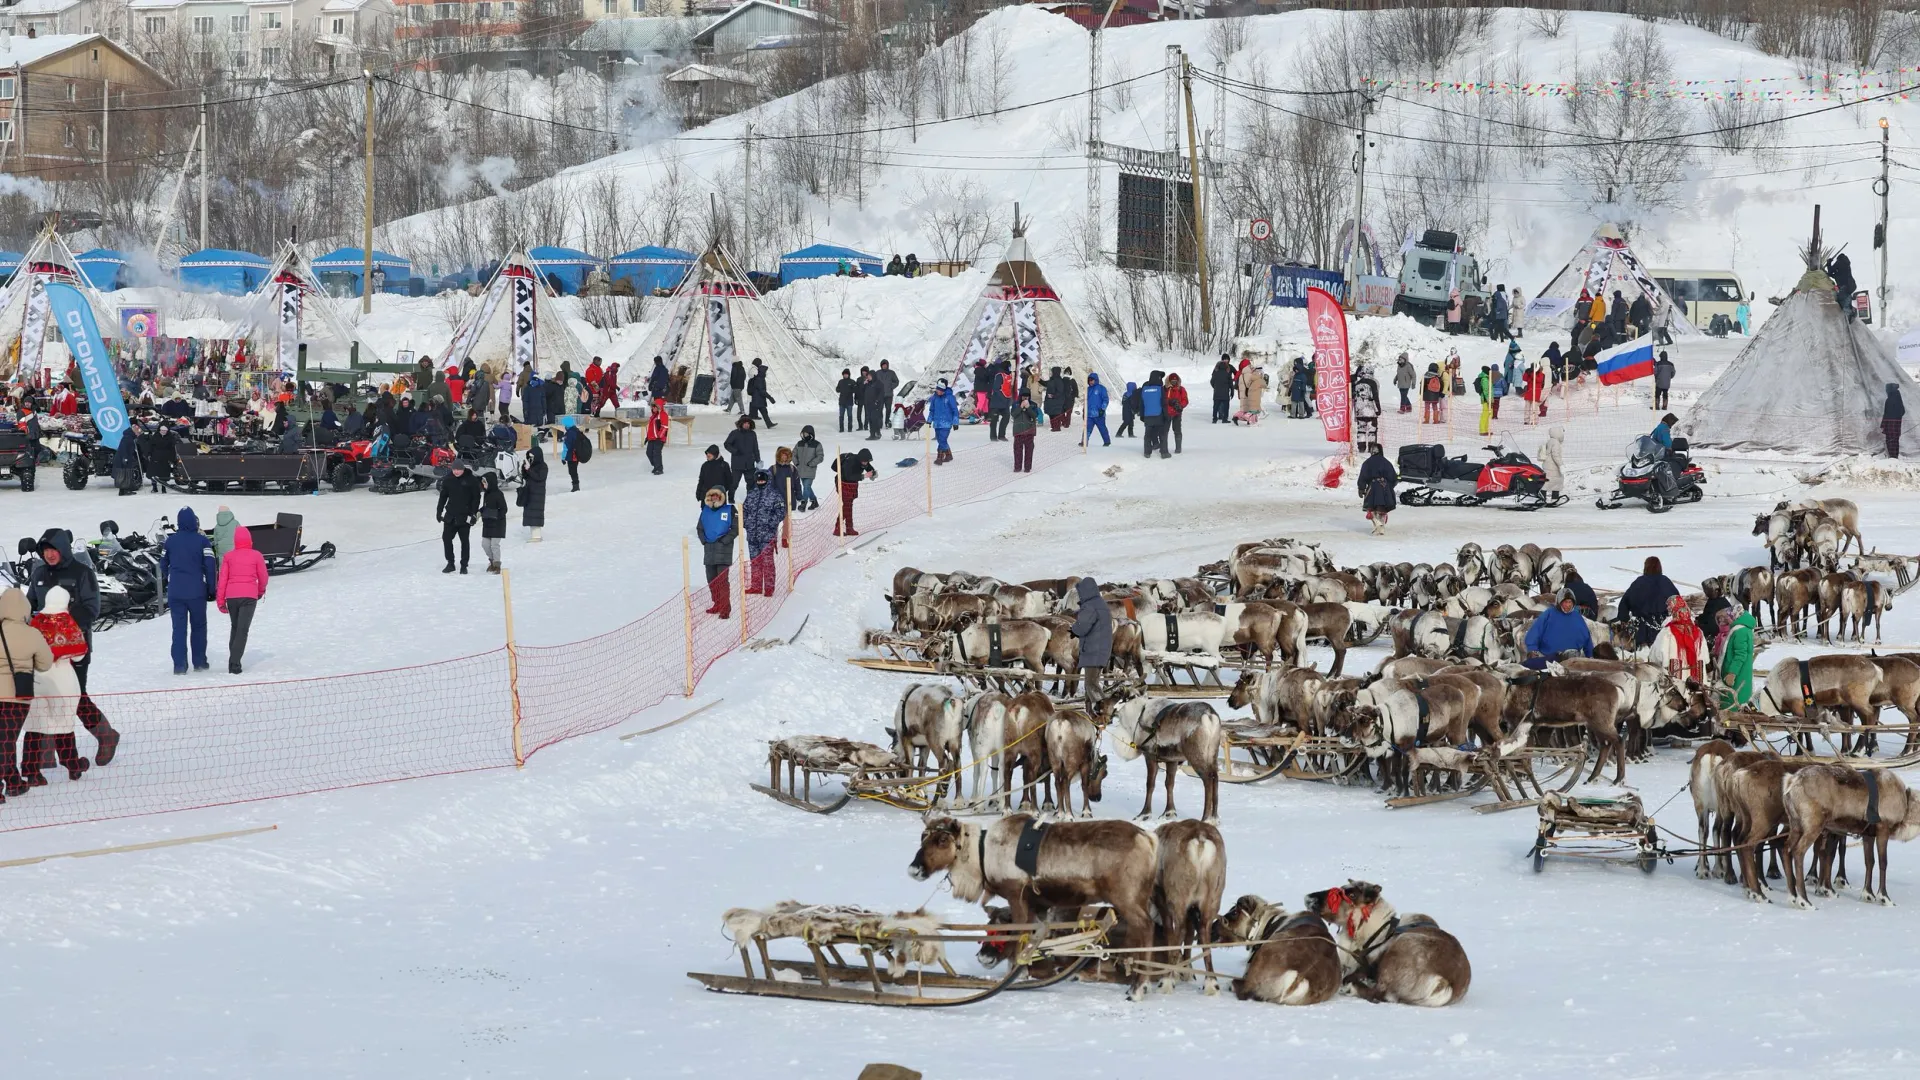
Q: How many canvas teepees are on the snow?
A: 7